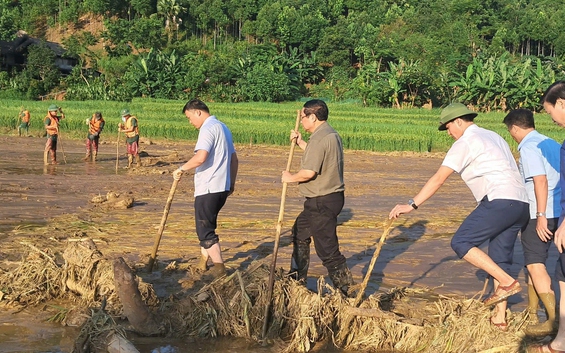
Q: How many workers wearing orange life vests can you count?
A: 4